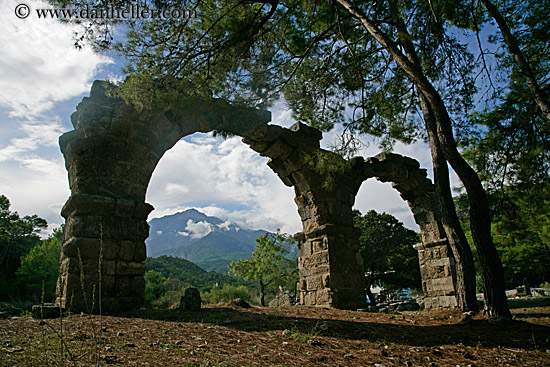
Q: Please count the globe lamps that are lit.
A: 0